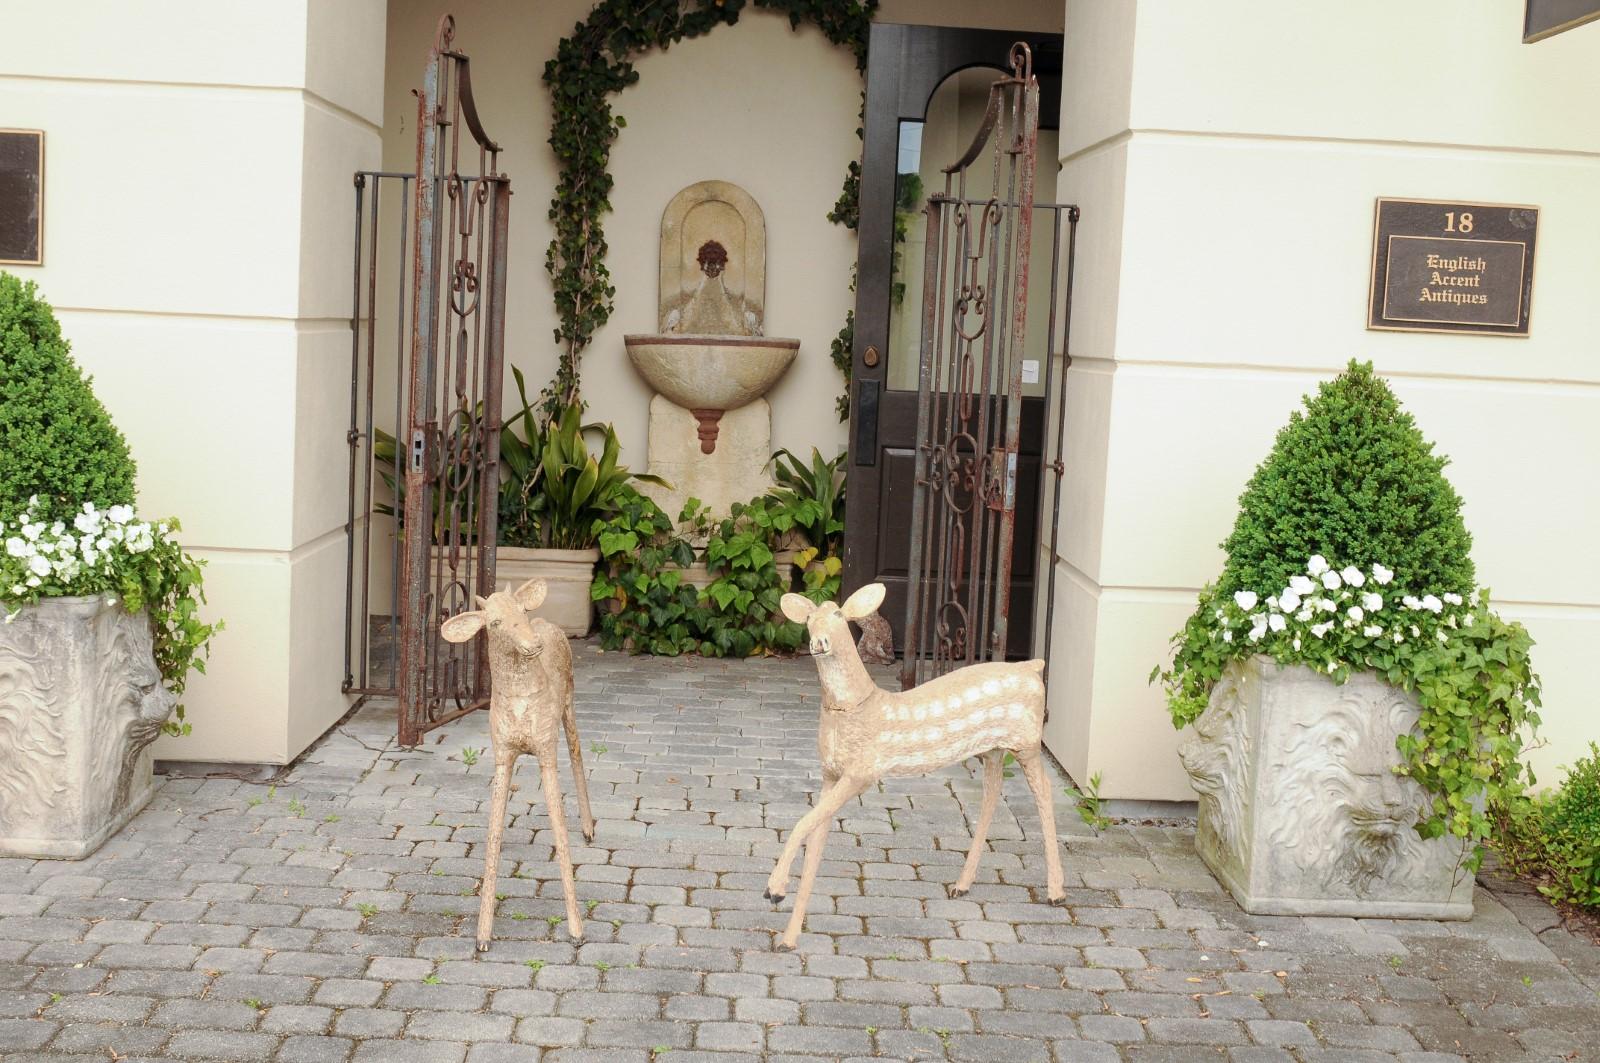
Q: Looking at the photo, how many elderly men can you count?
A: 0